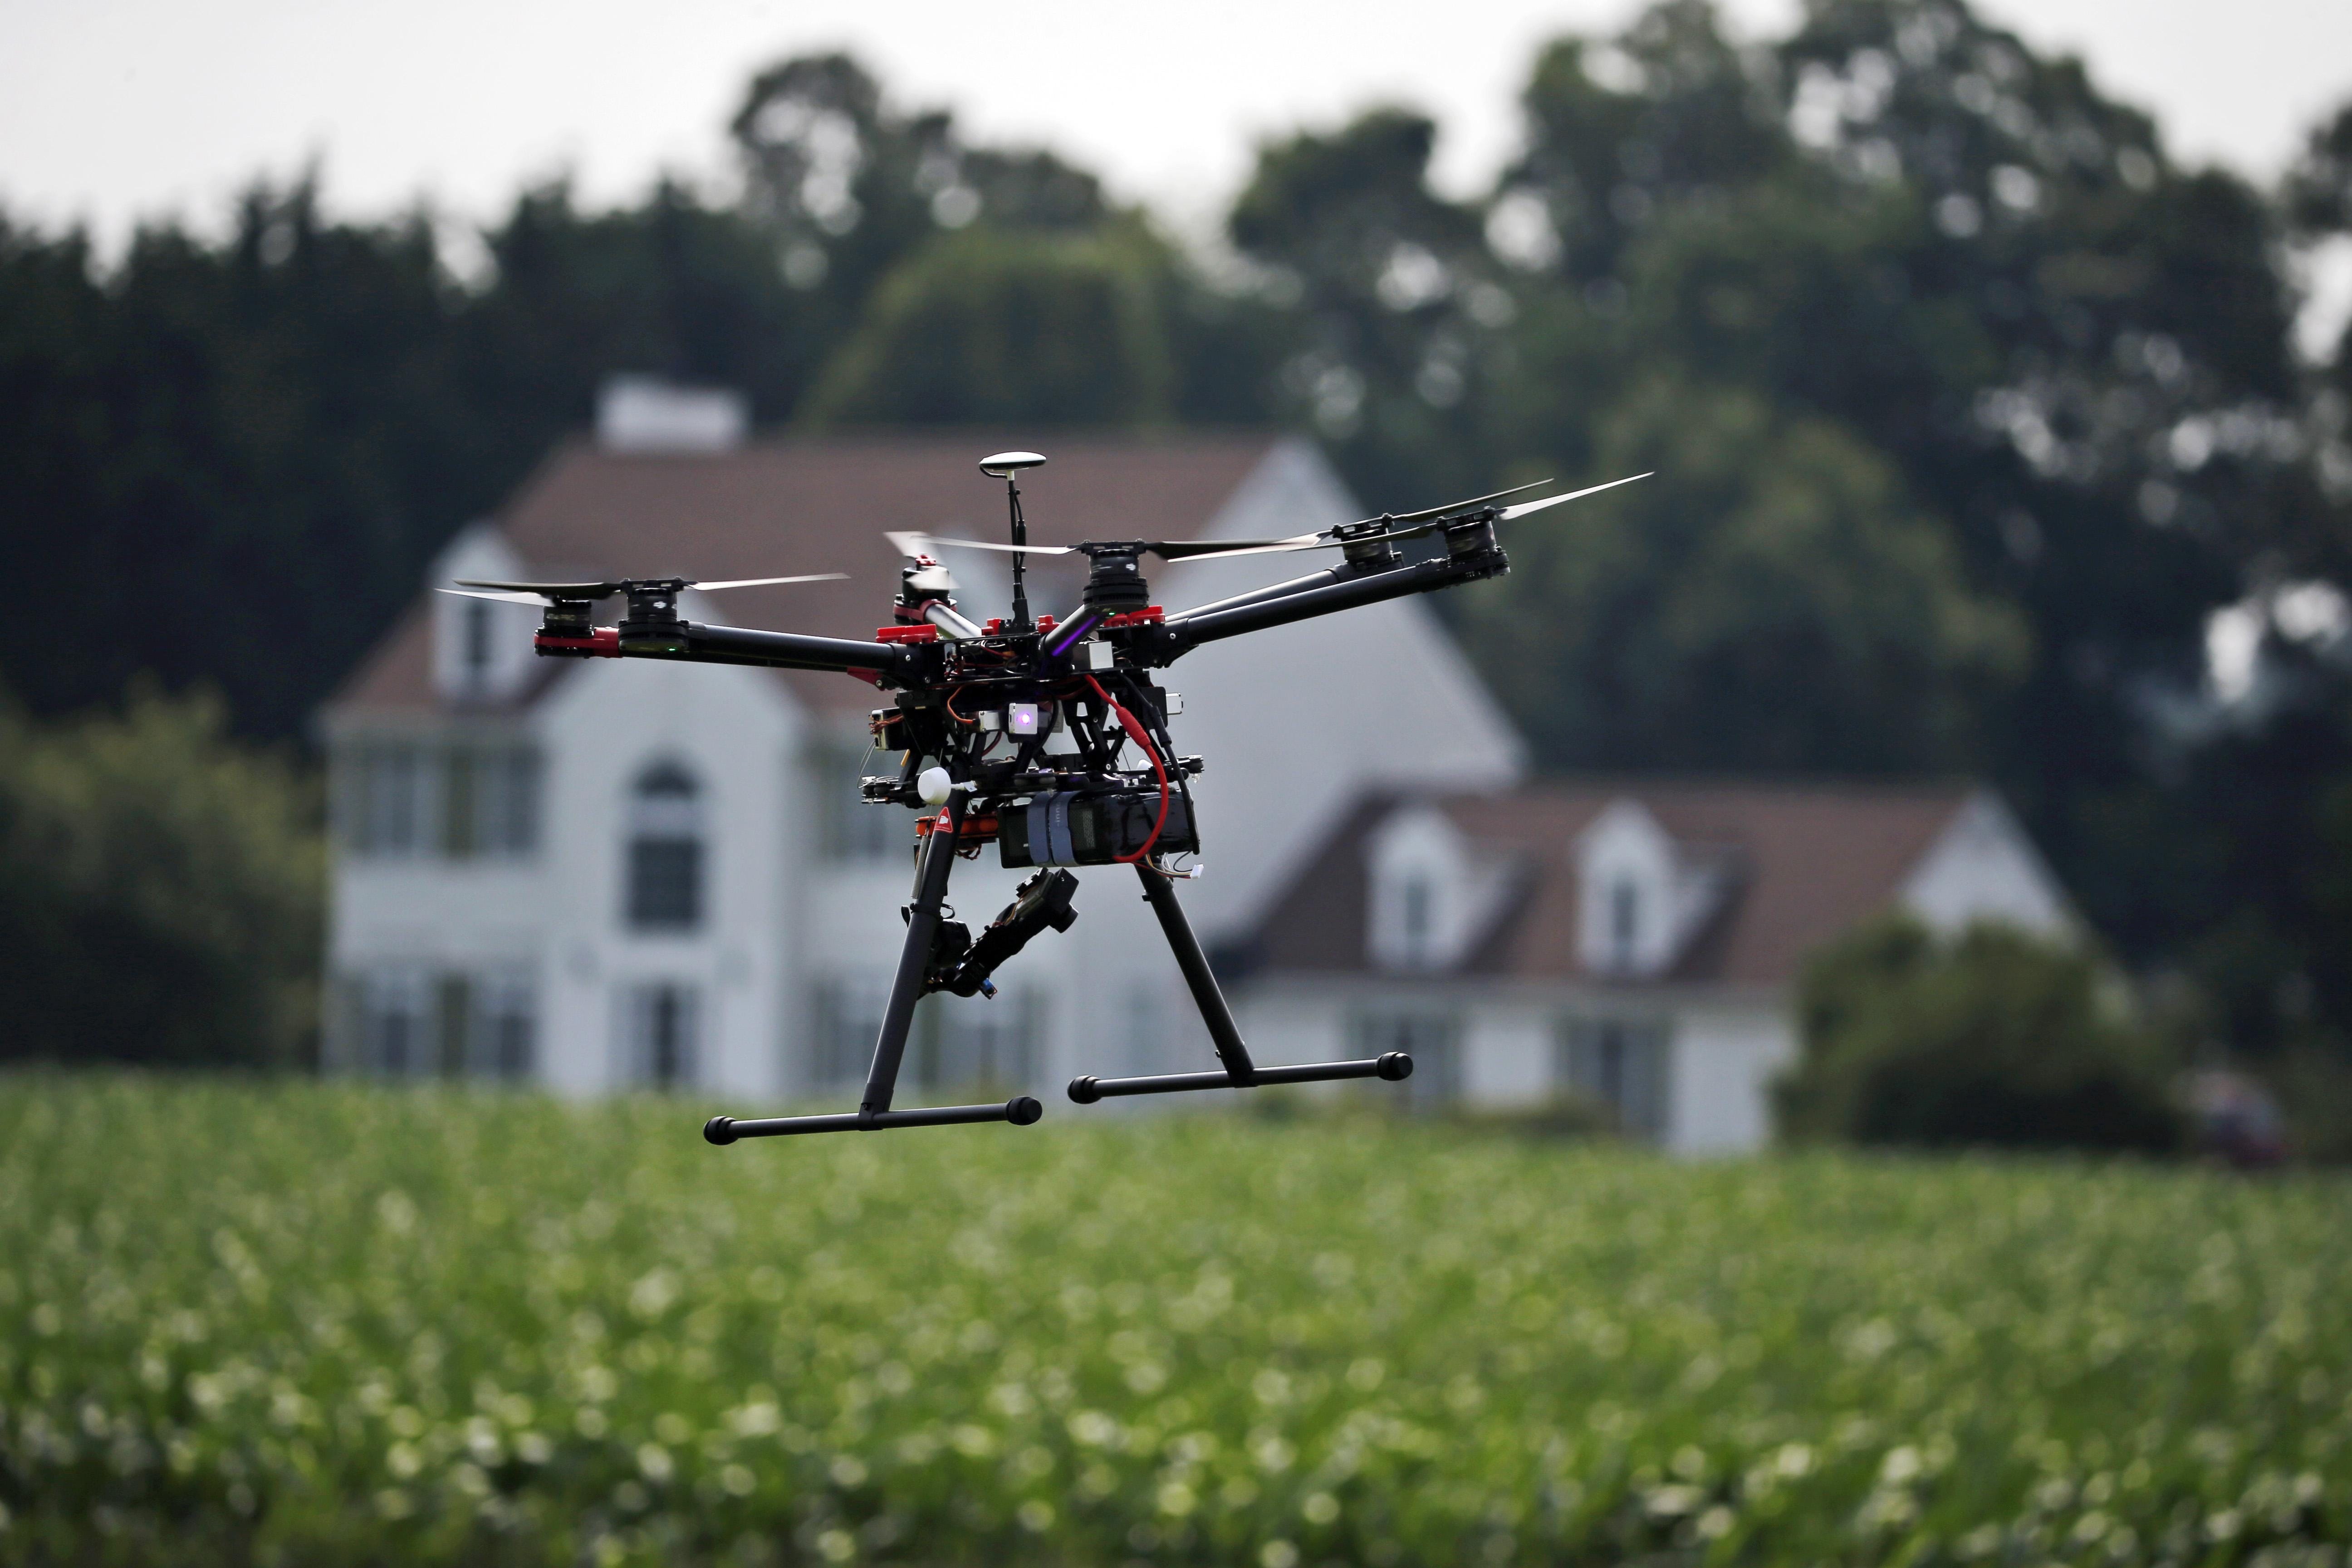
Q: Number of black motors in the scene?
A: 6